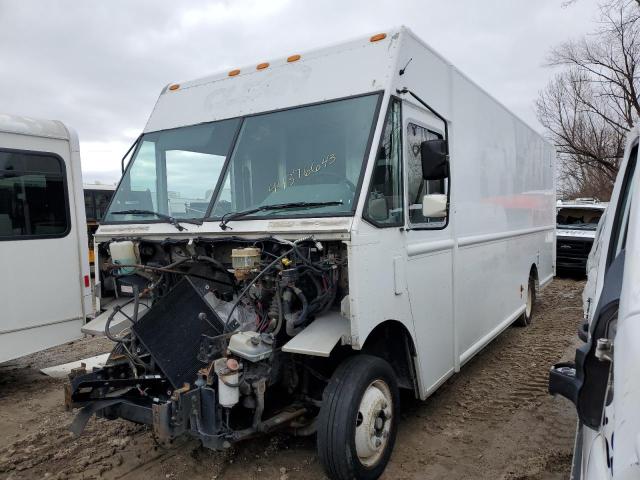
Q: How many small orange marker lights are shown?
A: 5